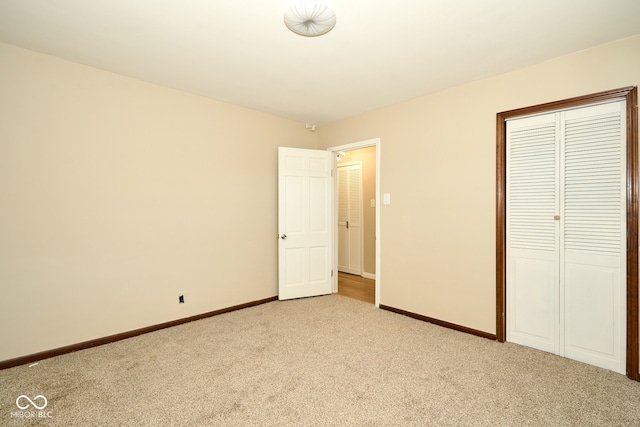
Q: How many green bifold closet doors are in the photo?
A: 0